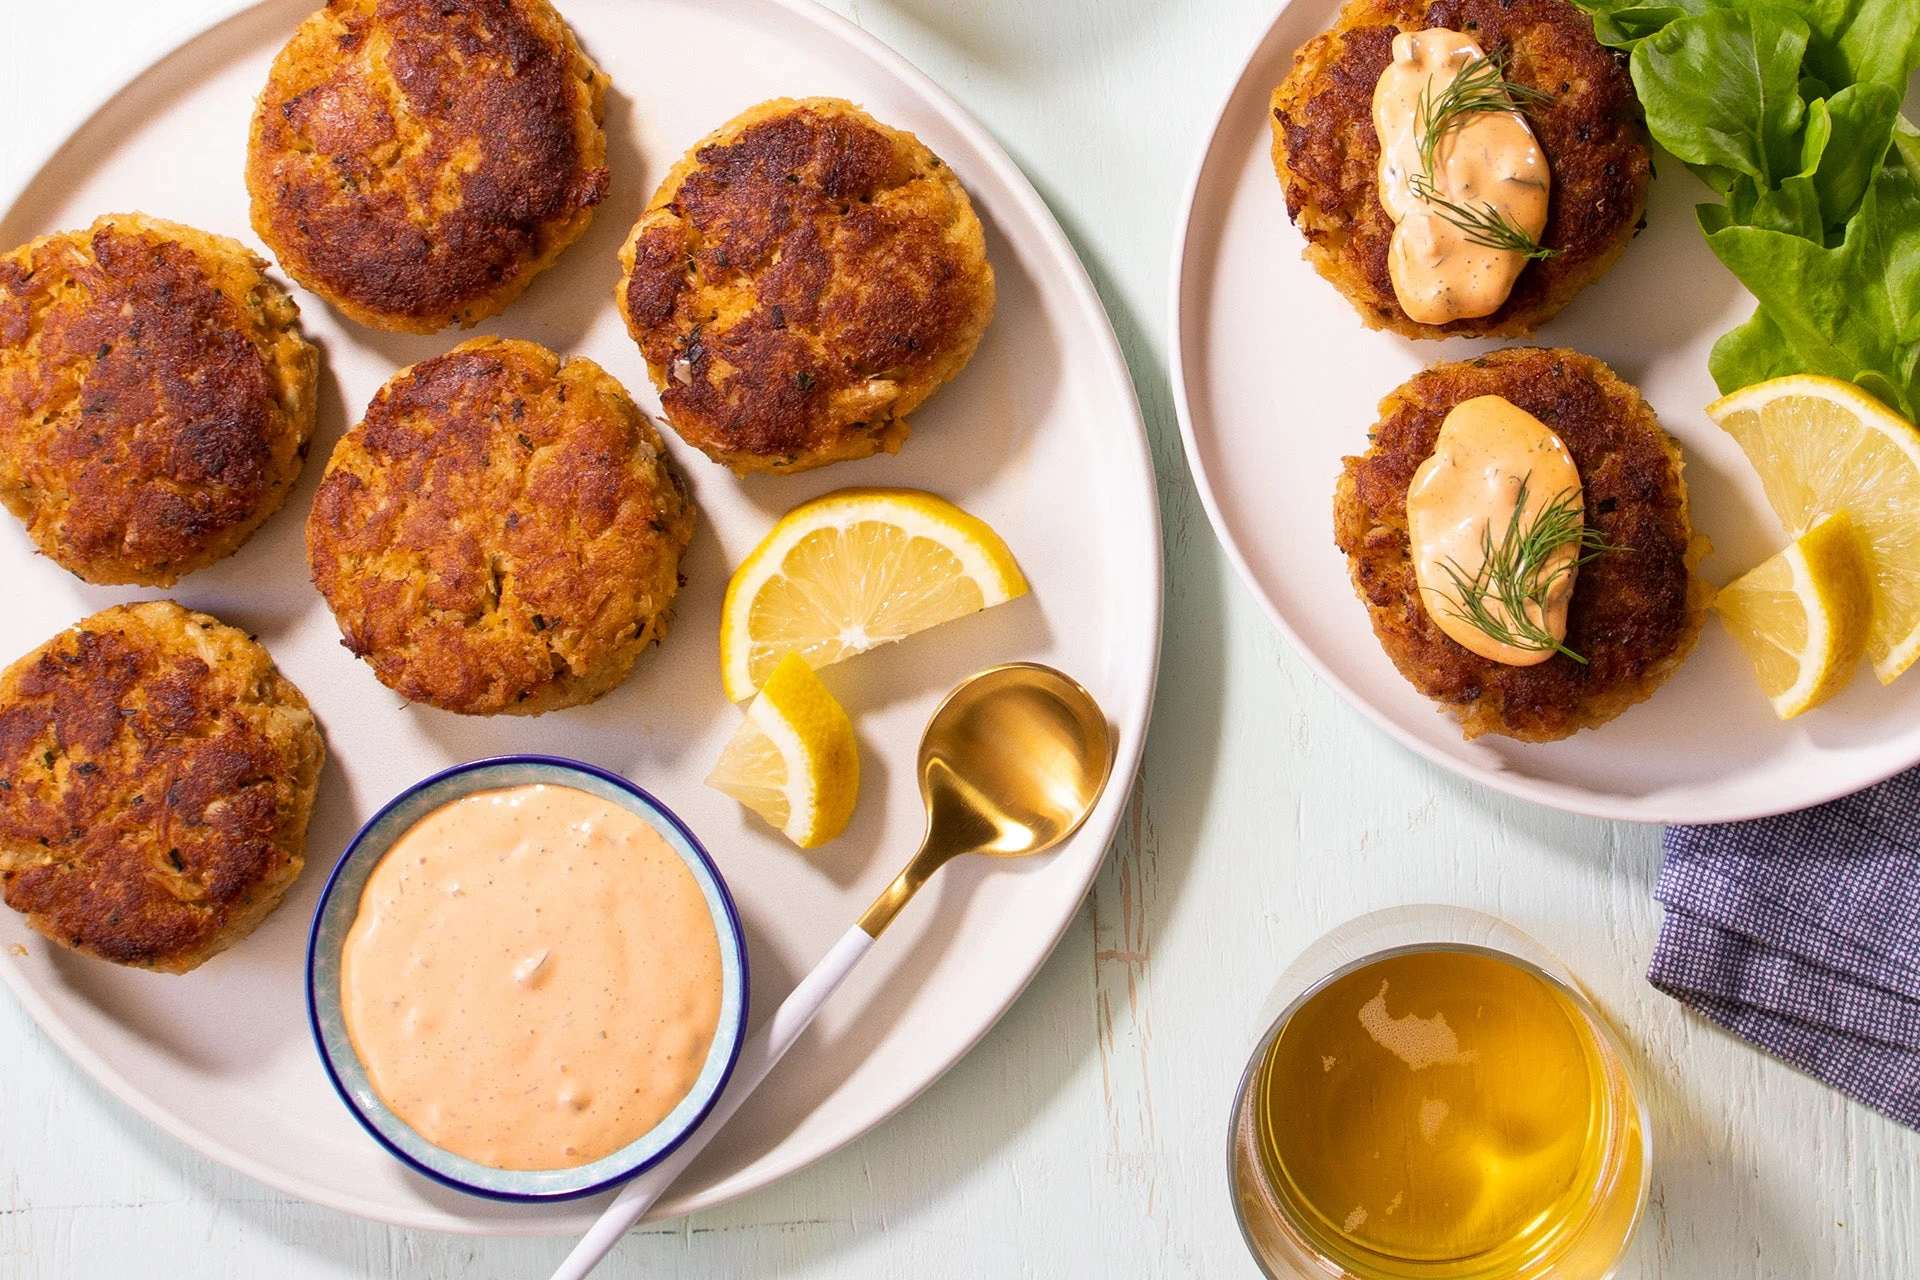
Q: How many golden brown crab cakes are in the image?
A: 7